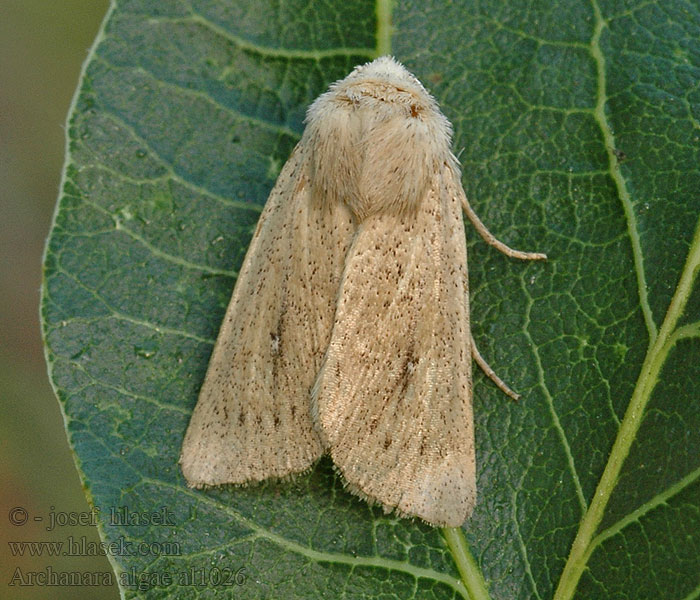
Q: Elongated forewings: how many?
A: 2